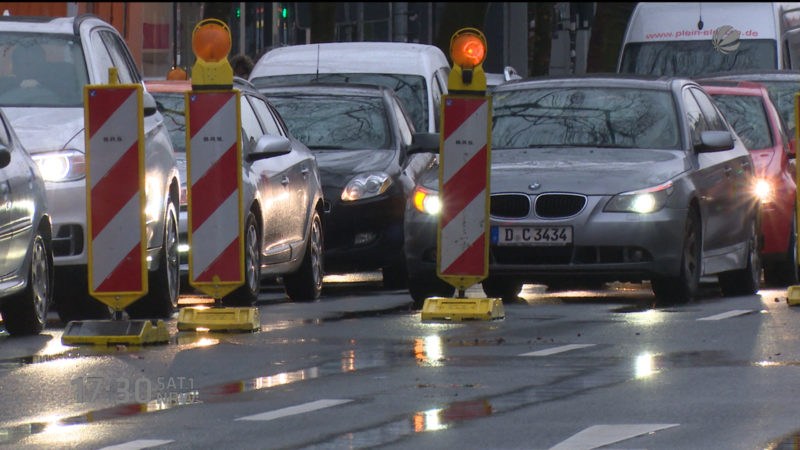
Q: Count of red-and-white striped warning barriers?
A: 3